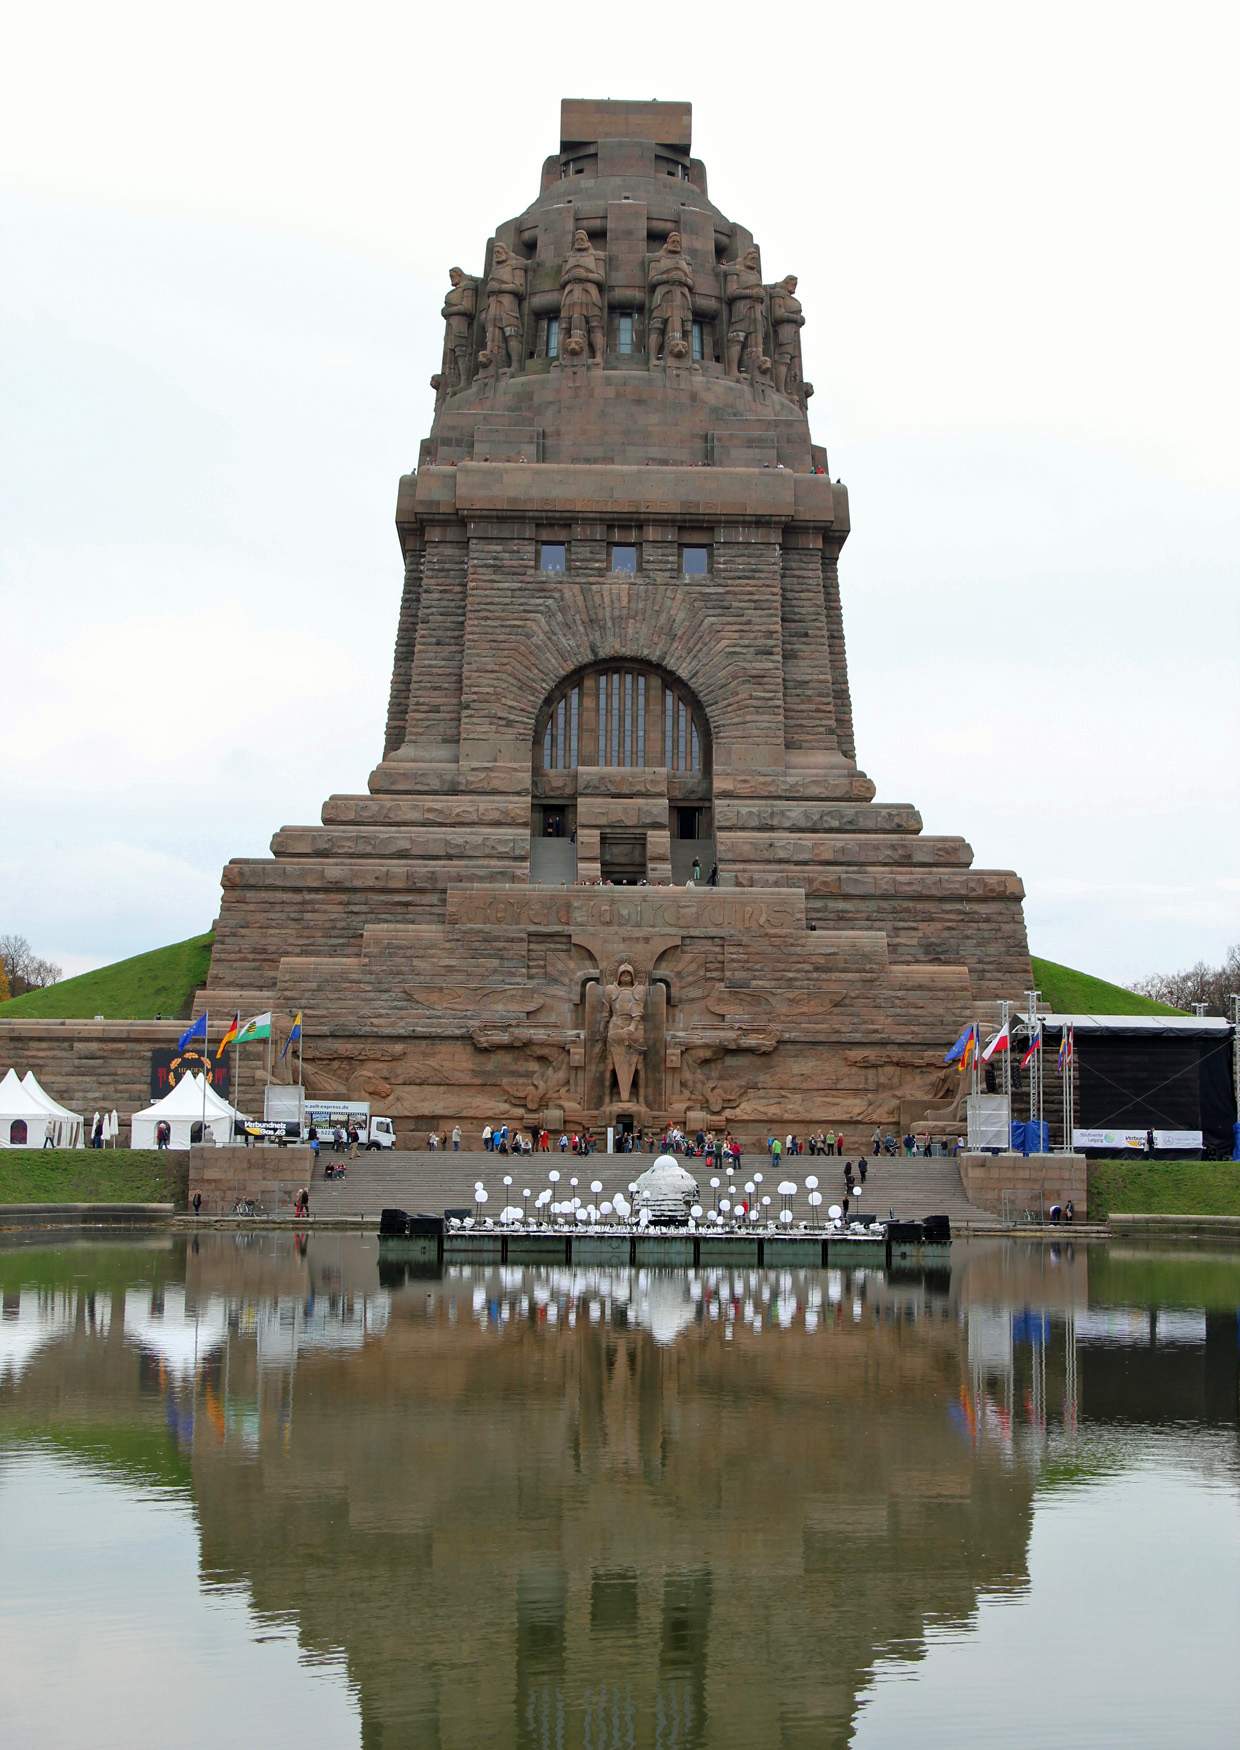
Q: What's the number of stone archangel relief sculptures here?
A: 1